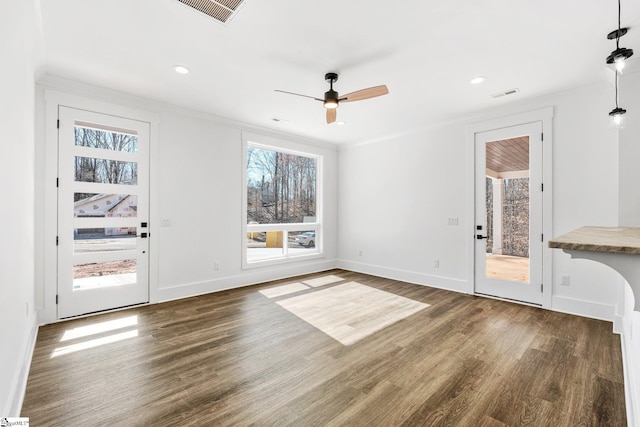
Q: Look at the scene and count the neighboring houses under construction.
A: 1